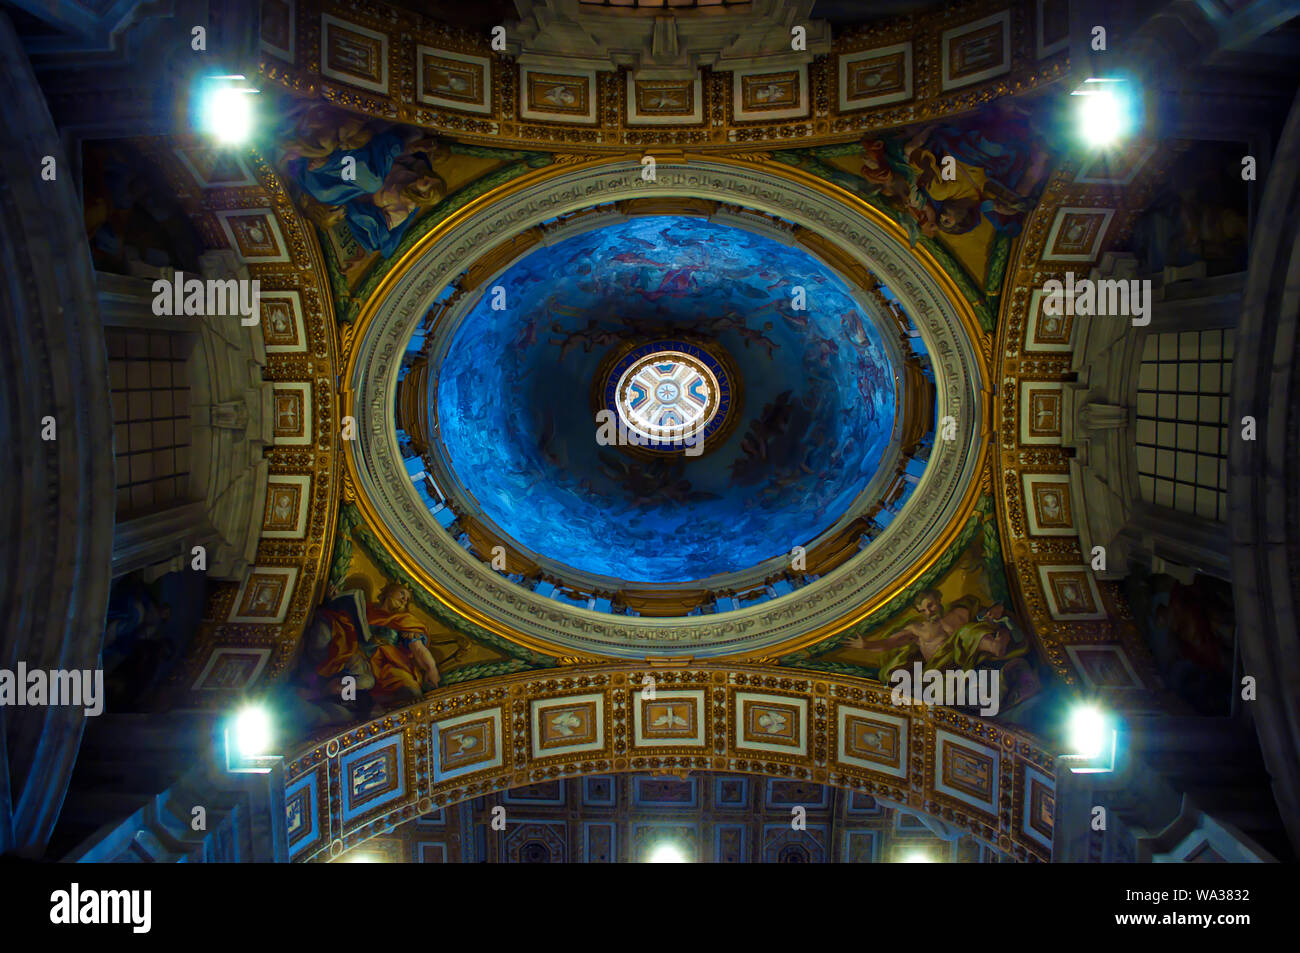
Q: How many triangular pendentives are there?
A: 4